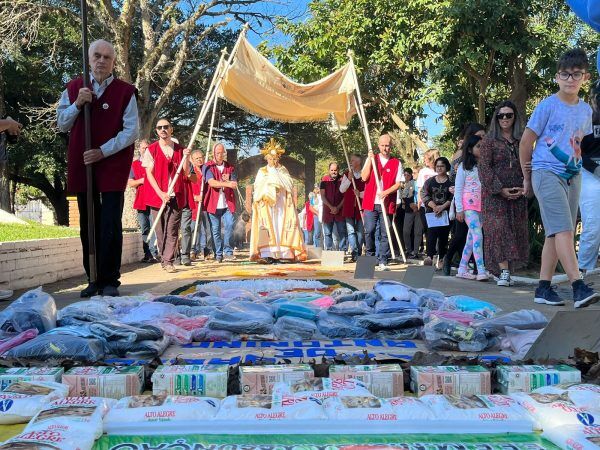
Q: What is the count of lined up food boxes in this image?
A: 7